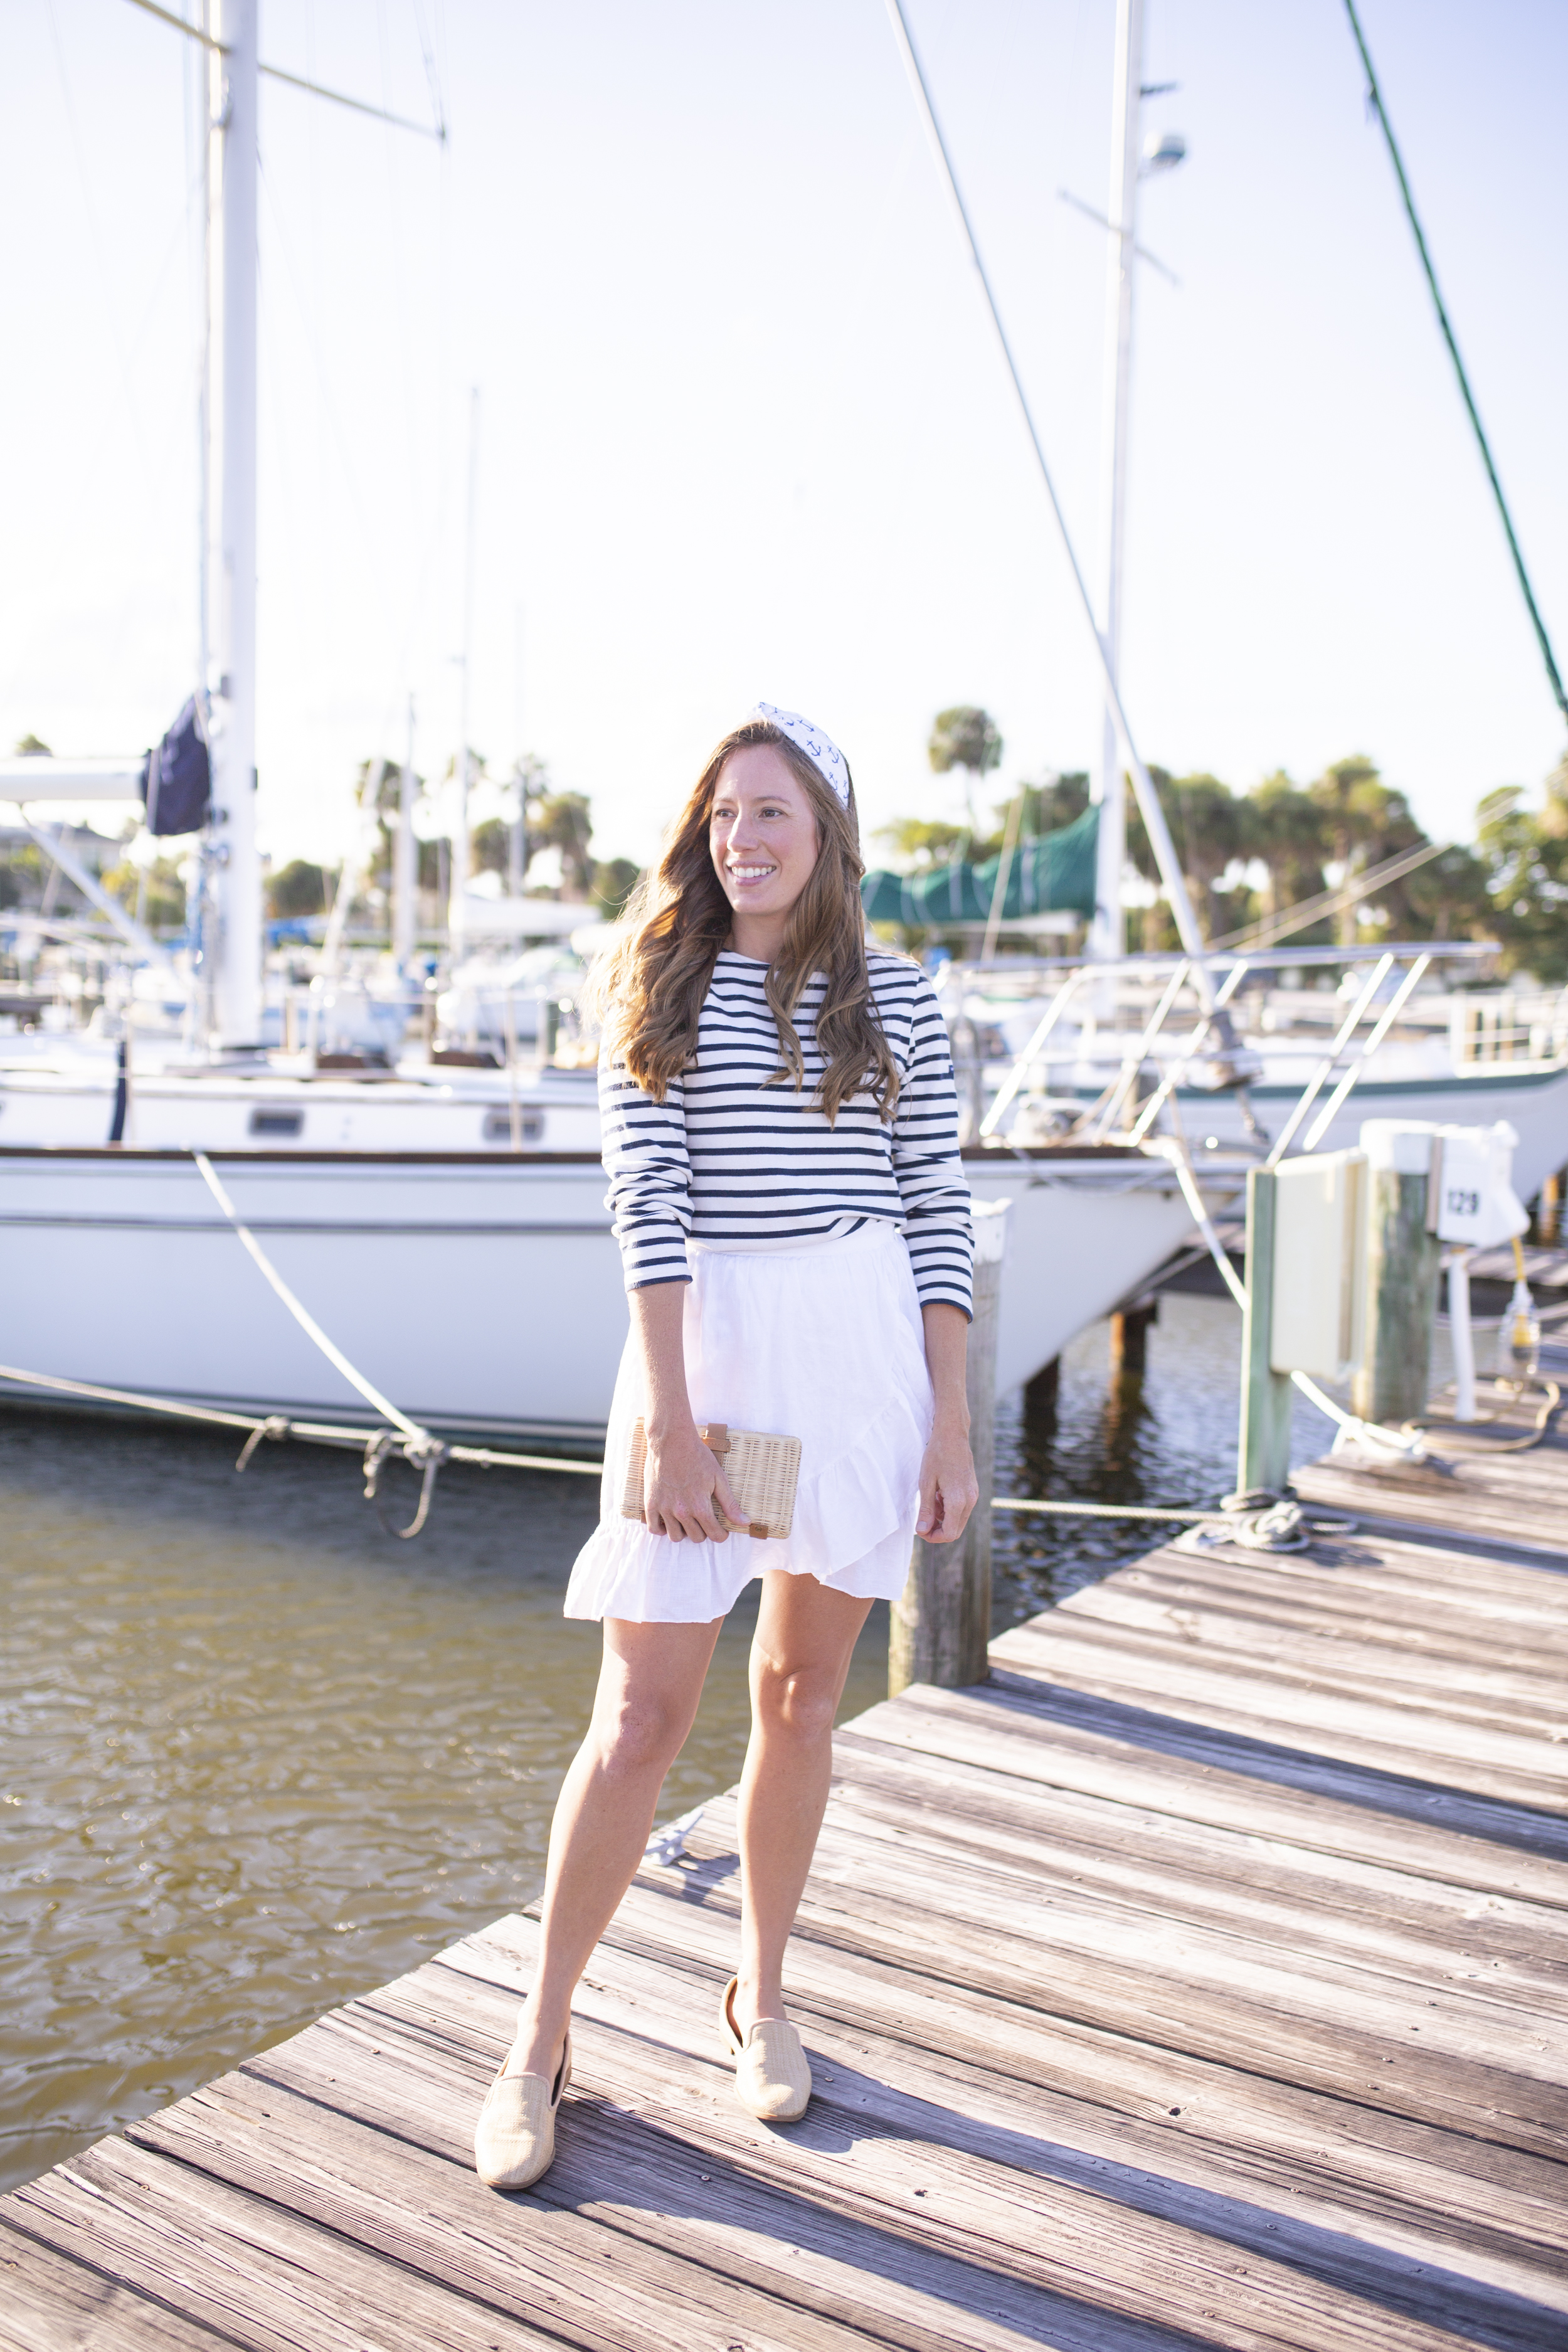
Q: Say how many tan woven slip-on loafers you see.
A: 2